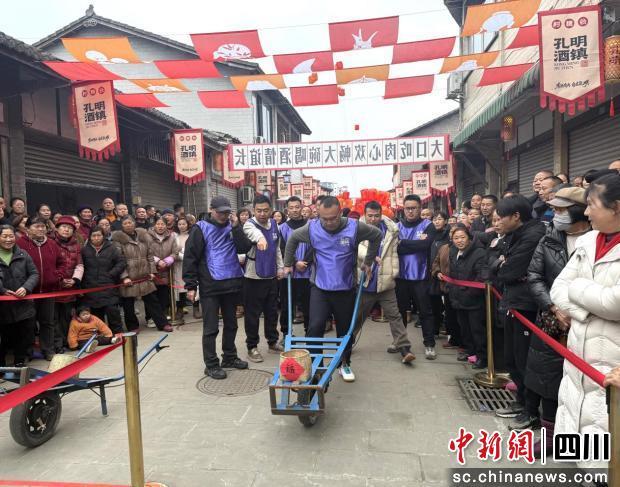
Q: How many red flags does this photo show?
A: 12